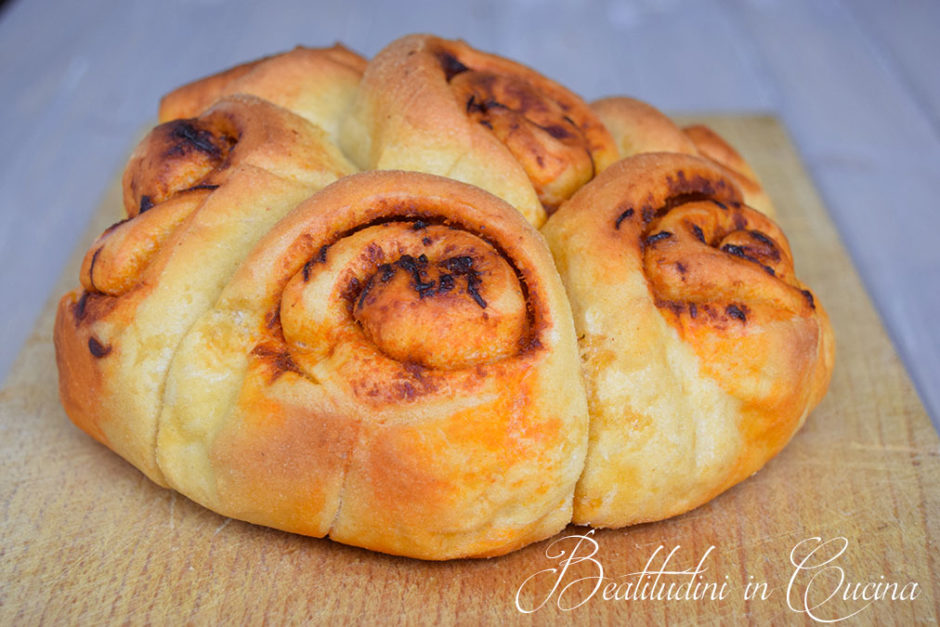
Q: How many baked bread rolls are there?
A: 6